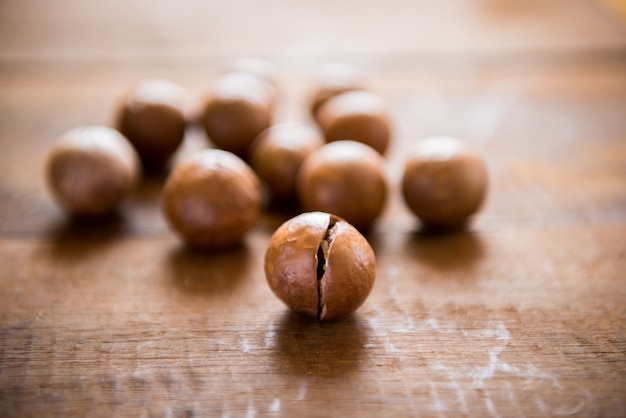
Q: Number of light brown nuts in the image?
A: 11